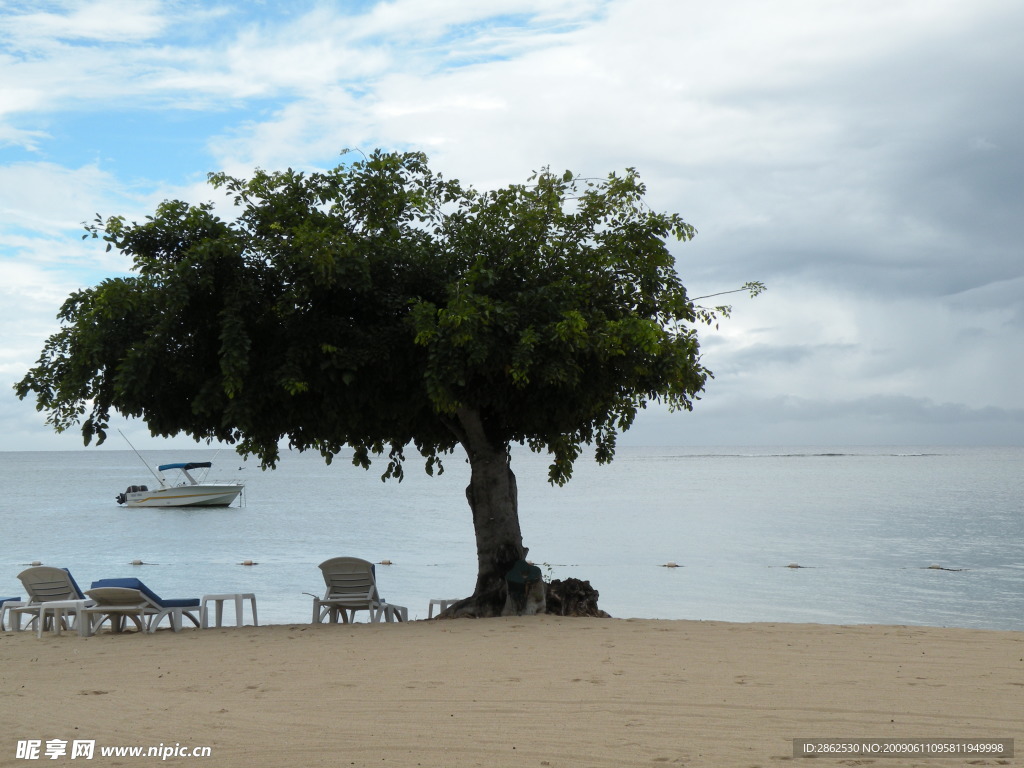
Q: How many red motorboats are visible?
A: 0